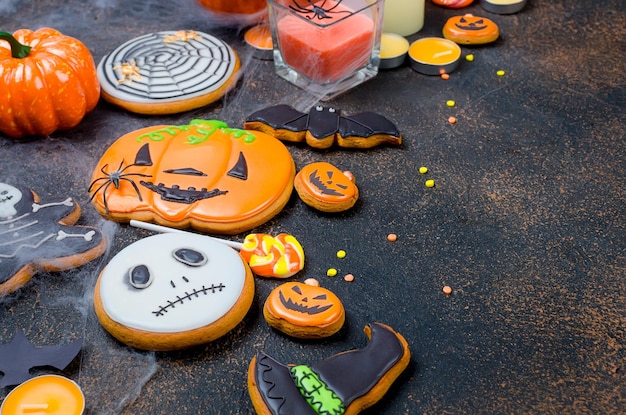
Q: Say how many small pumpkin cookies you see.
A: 3